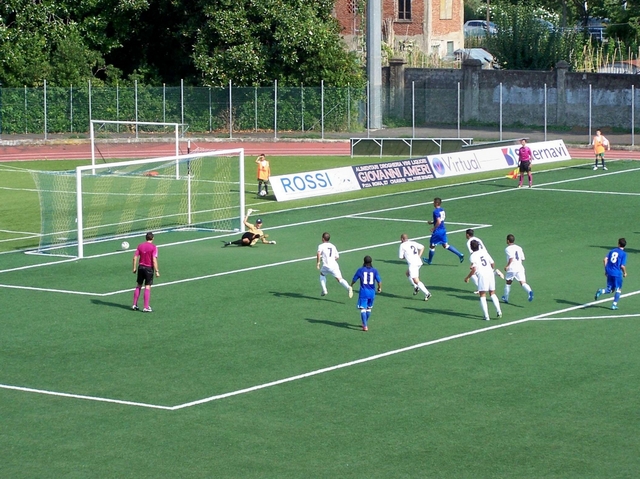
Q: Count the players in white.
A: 5